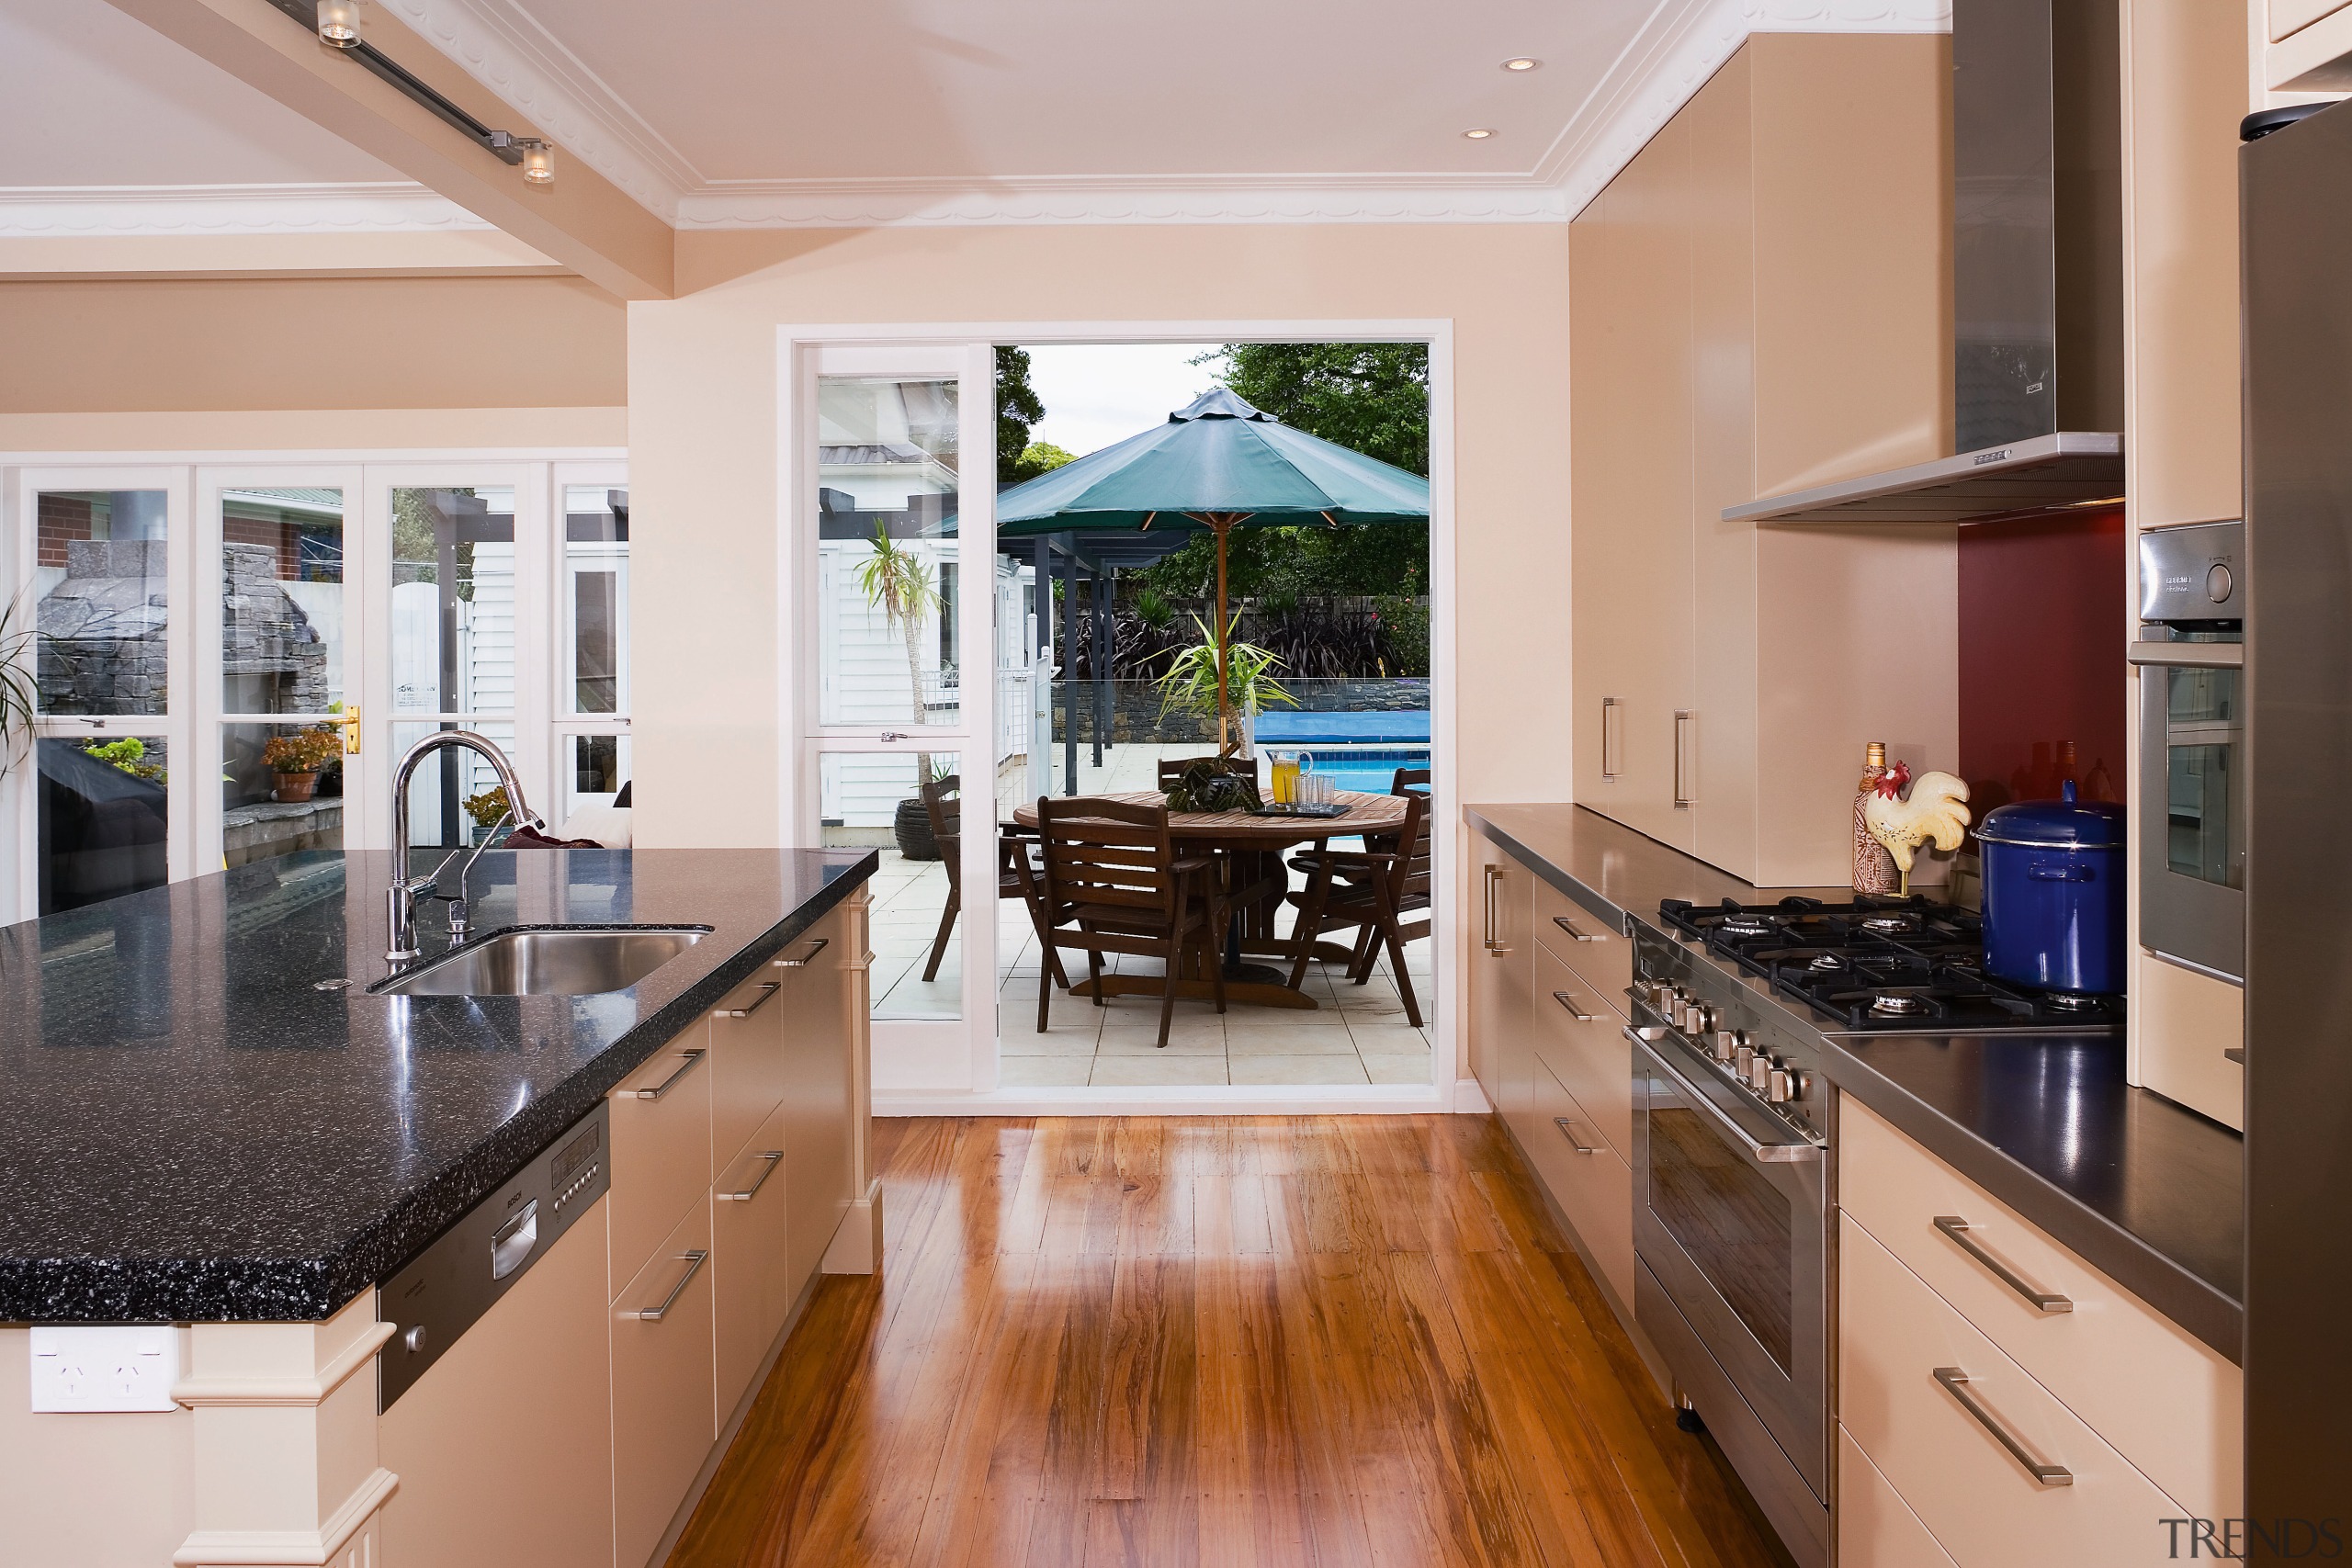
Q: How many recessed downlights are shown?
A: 2